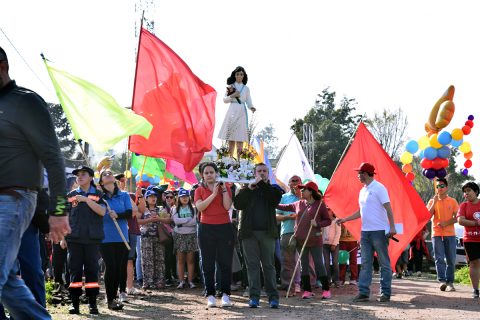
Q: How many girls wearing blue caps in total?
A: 2